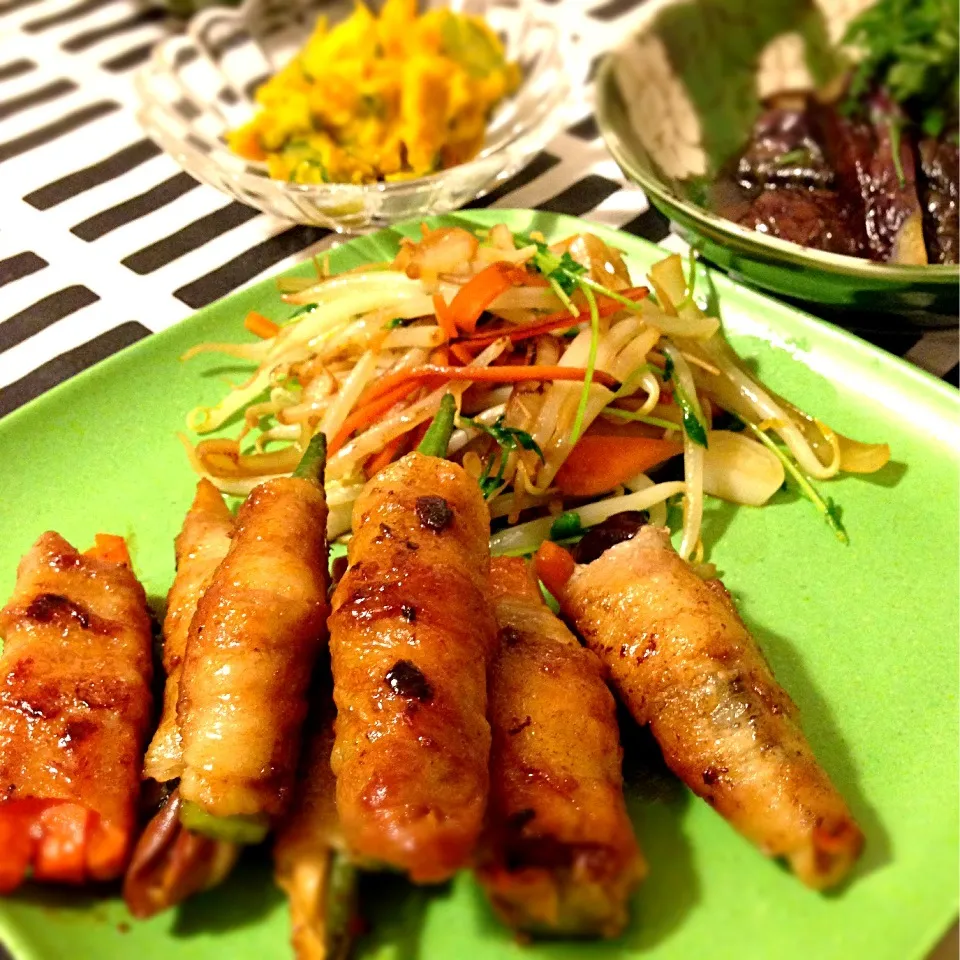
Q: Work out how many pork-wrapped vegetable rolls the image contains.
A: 7